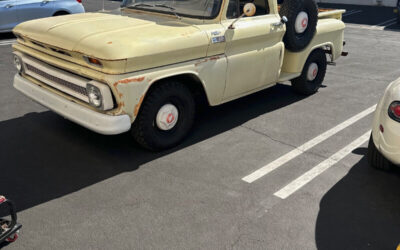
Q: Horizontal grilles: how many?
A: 1